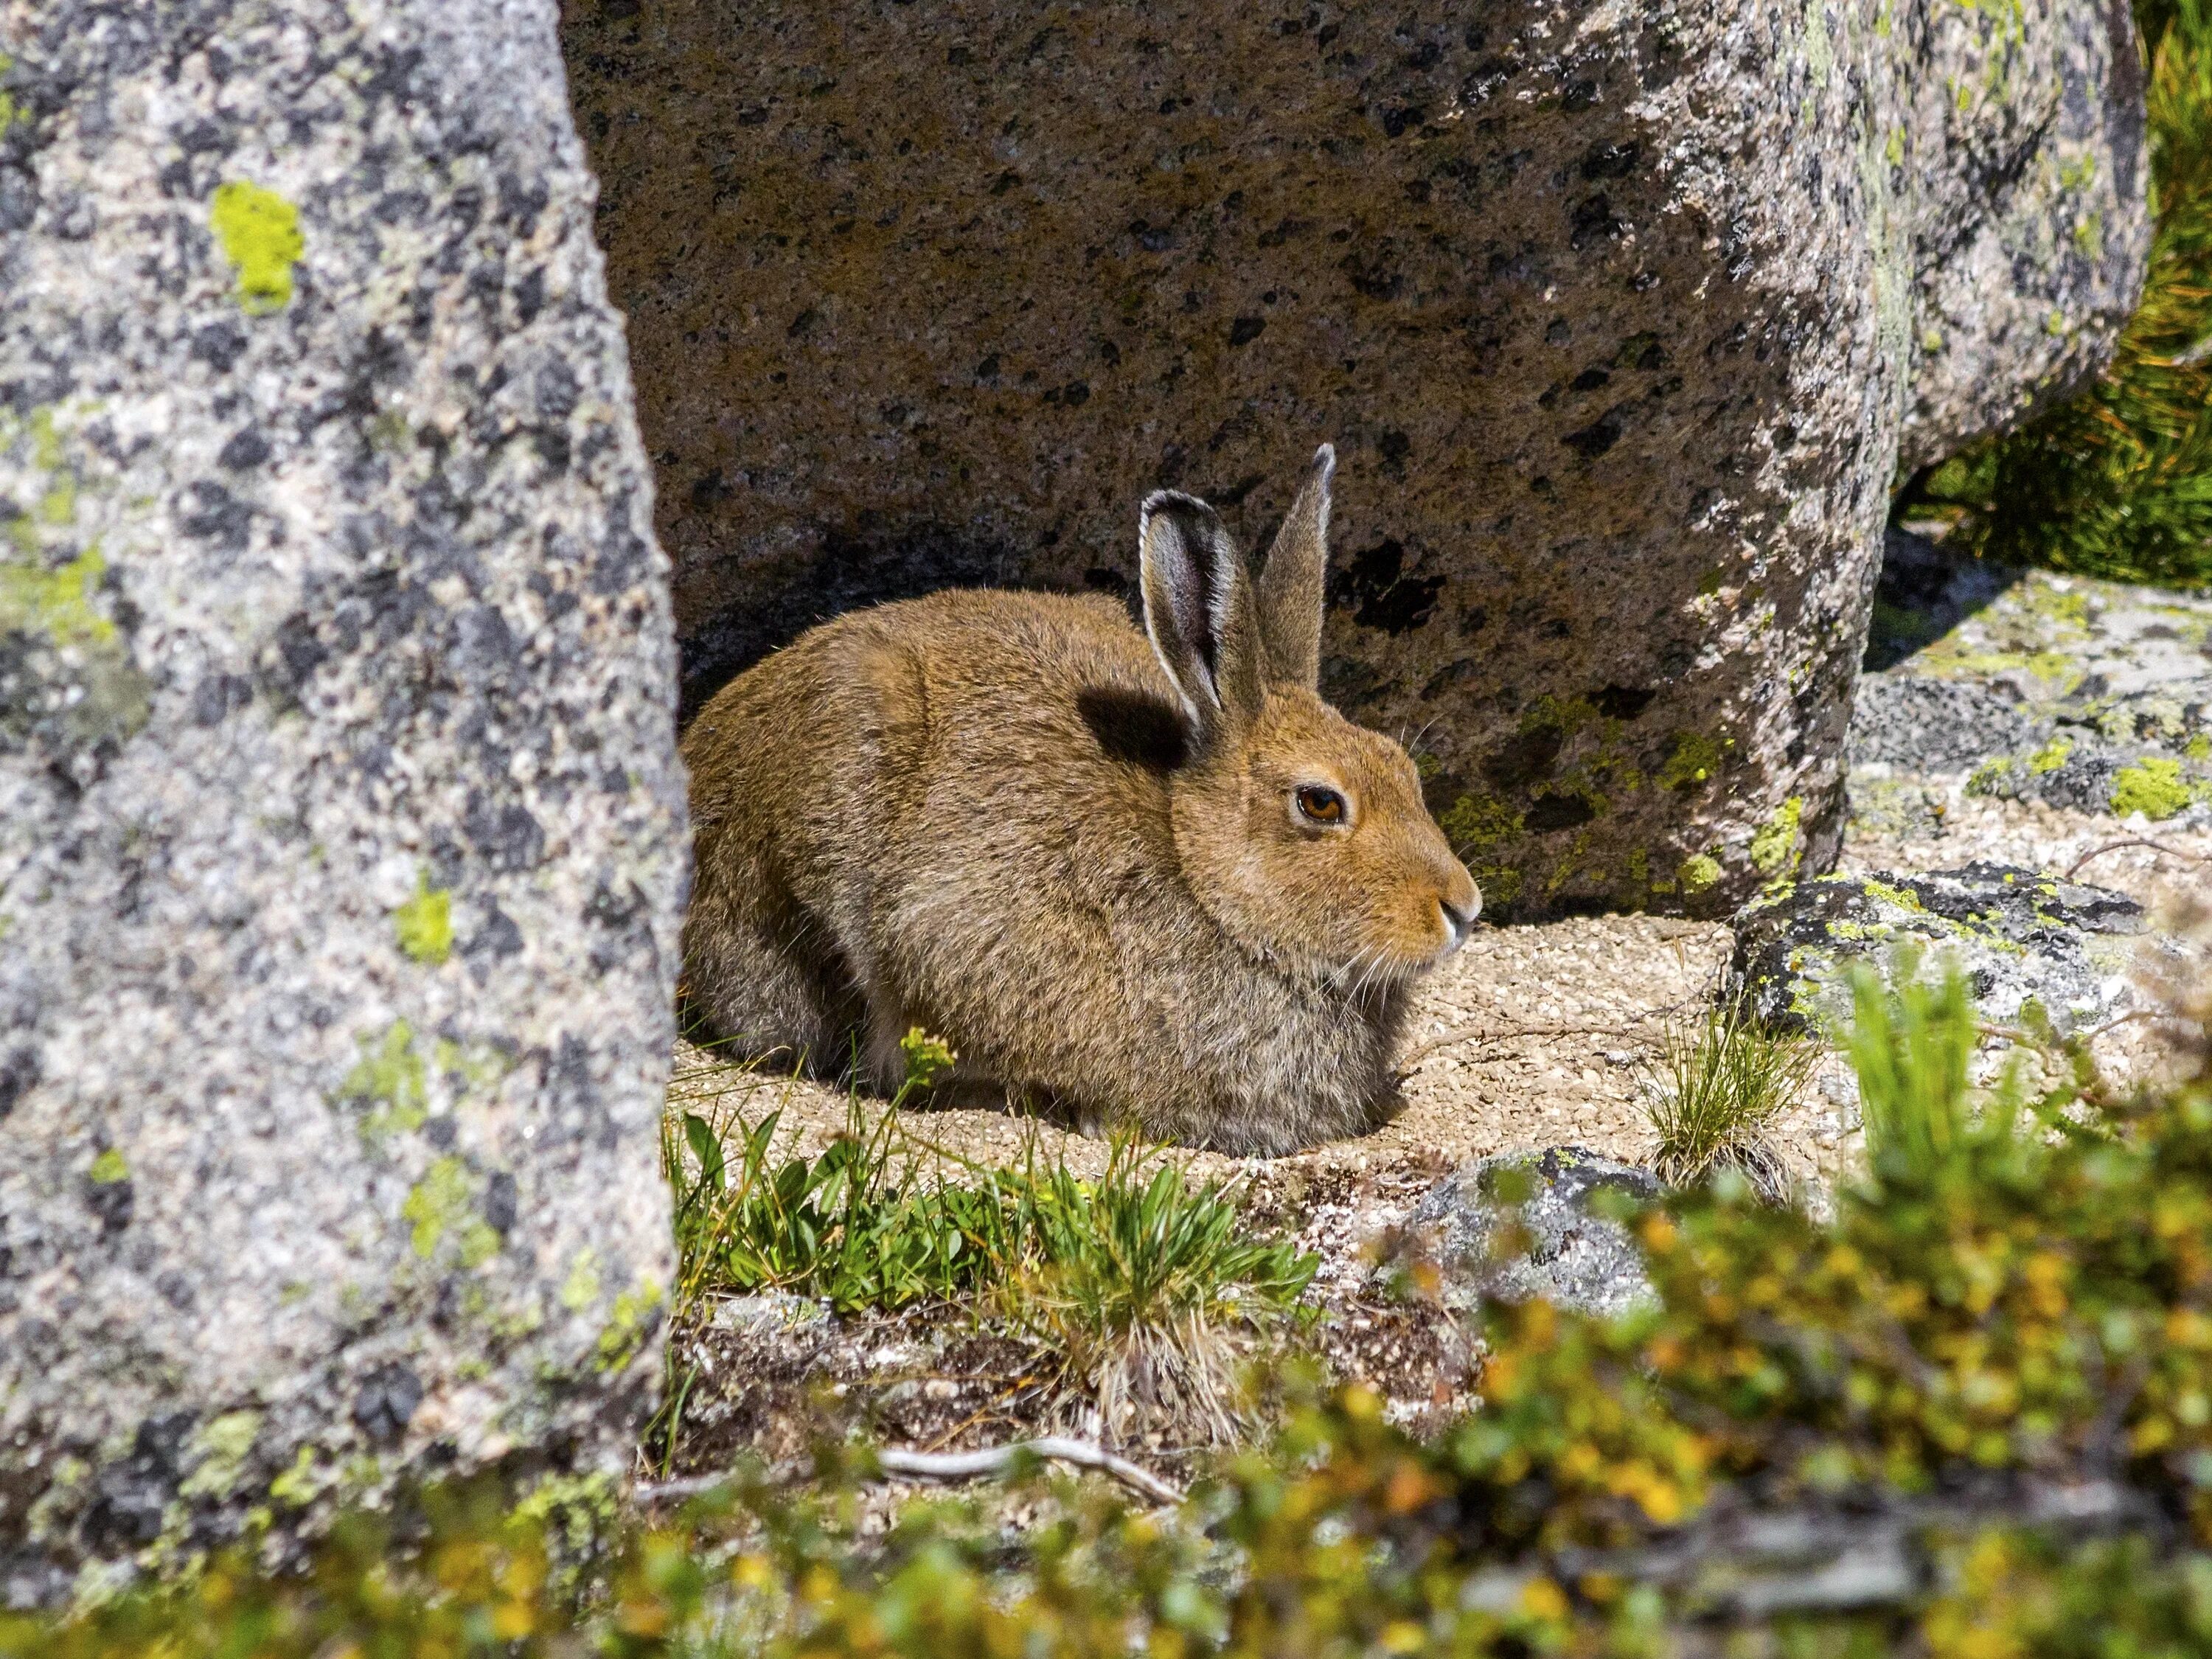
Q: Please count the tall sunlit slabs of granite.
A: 1